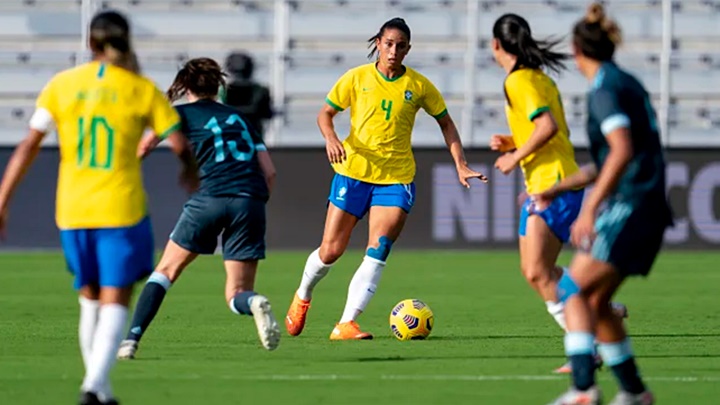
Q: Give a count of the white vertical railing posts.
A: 4